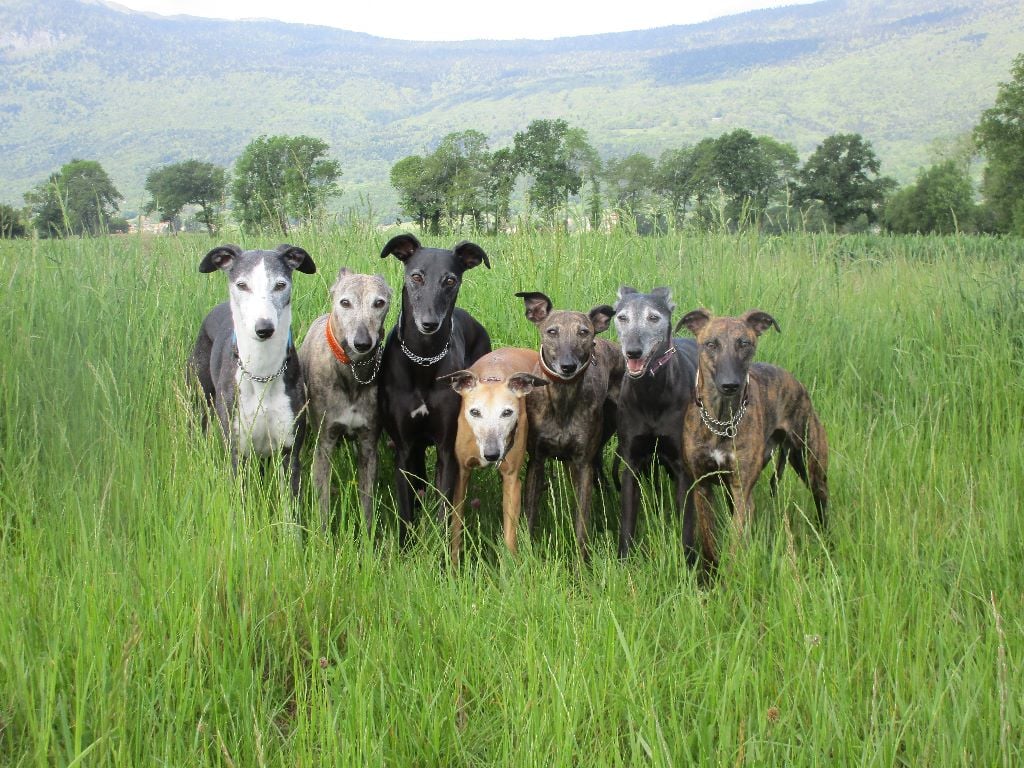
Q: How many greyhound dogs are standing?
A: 7